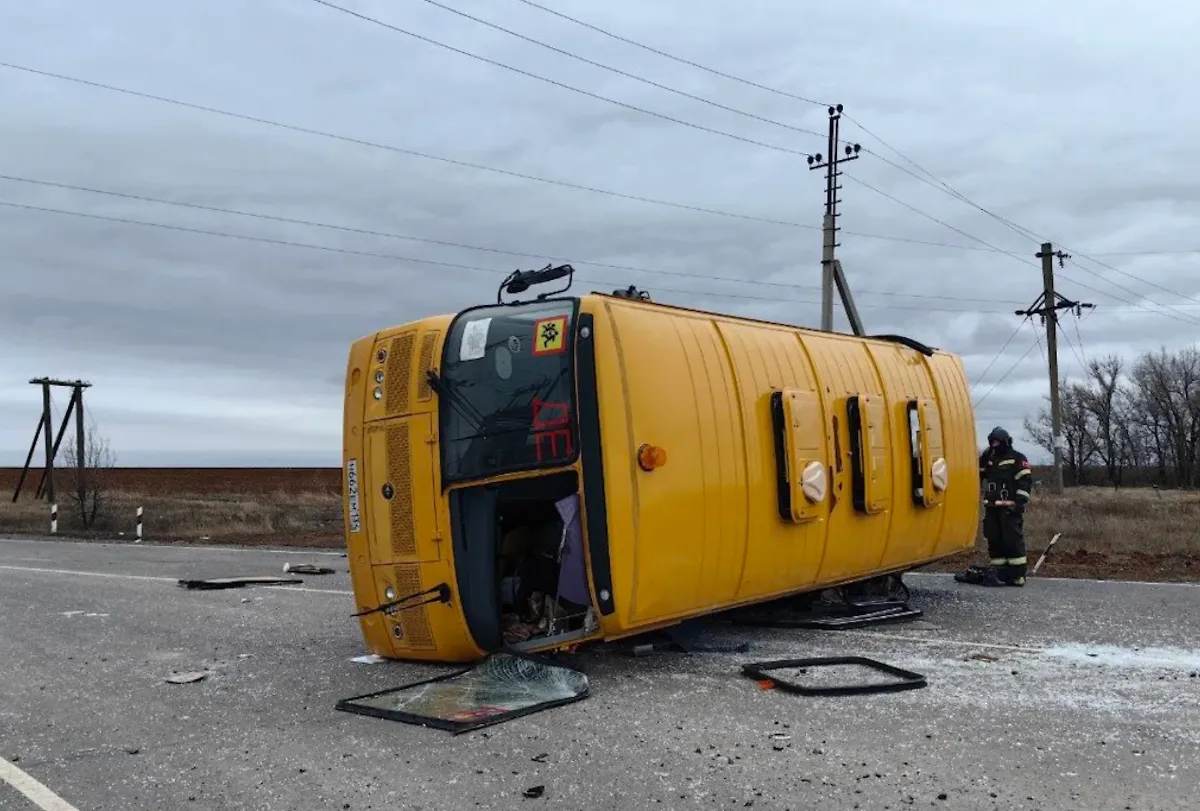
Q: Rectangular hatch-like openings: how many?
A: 3